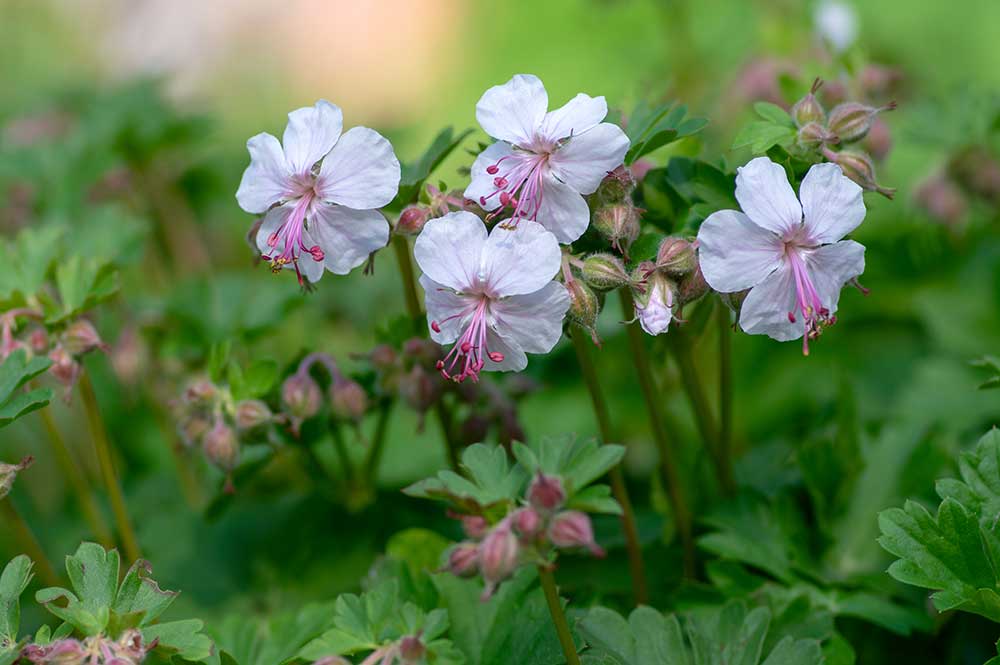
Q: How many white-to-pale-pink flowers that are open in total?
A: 4